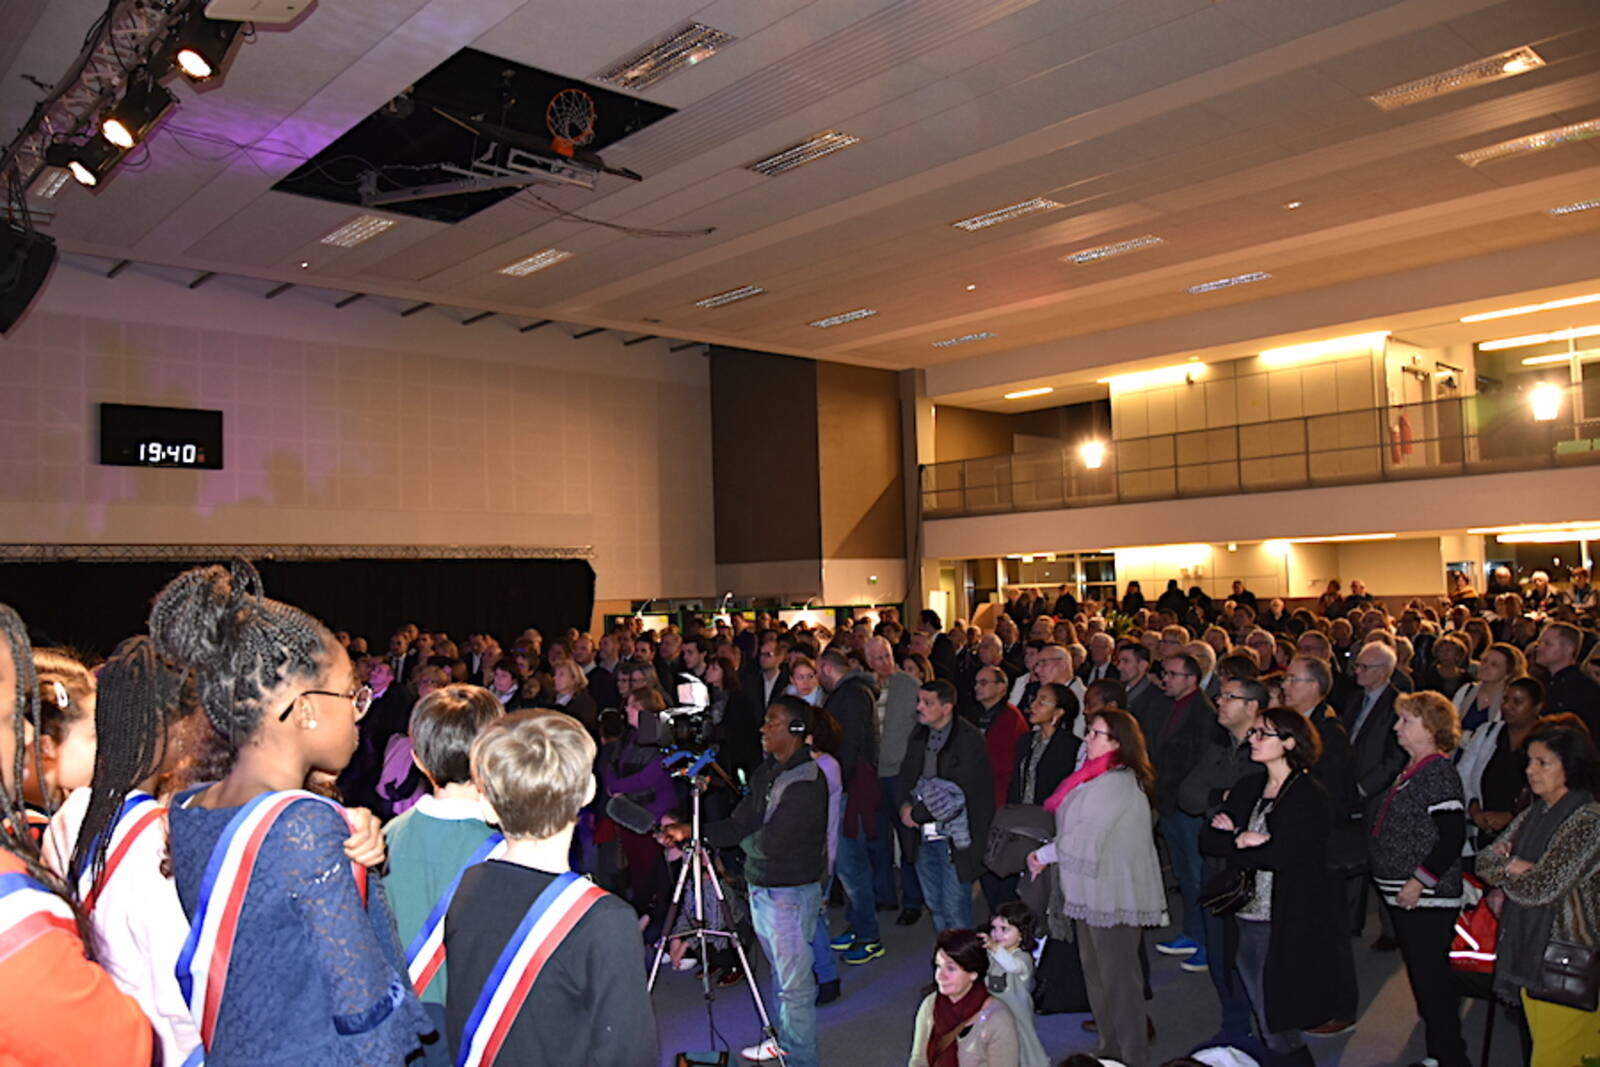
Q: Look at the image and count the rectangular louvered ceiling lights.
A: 14